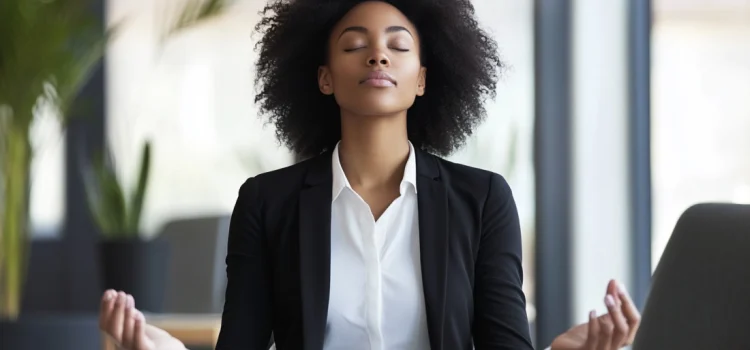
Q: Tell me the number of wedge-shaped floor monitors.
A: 0